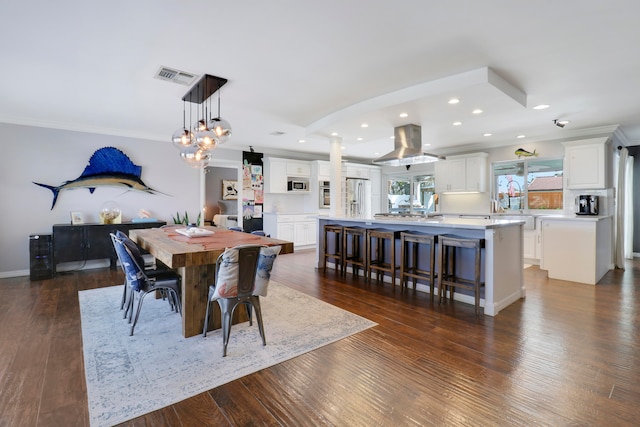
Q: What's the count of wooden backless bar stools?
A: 5